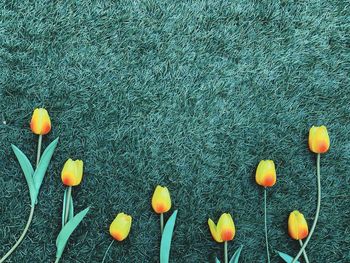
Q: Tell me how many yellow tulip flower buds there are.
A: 8